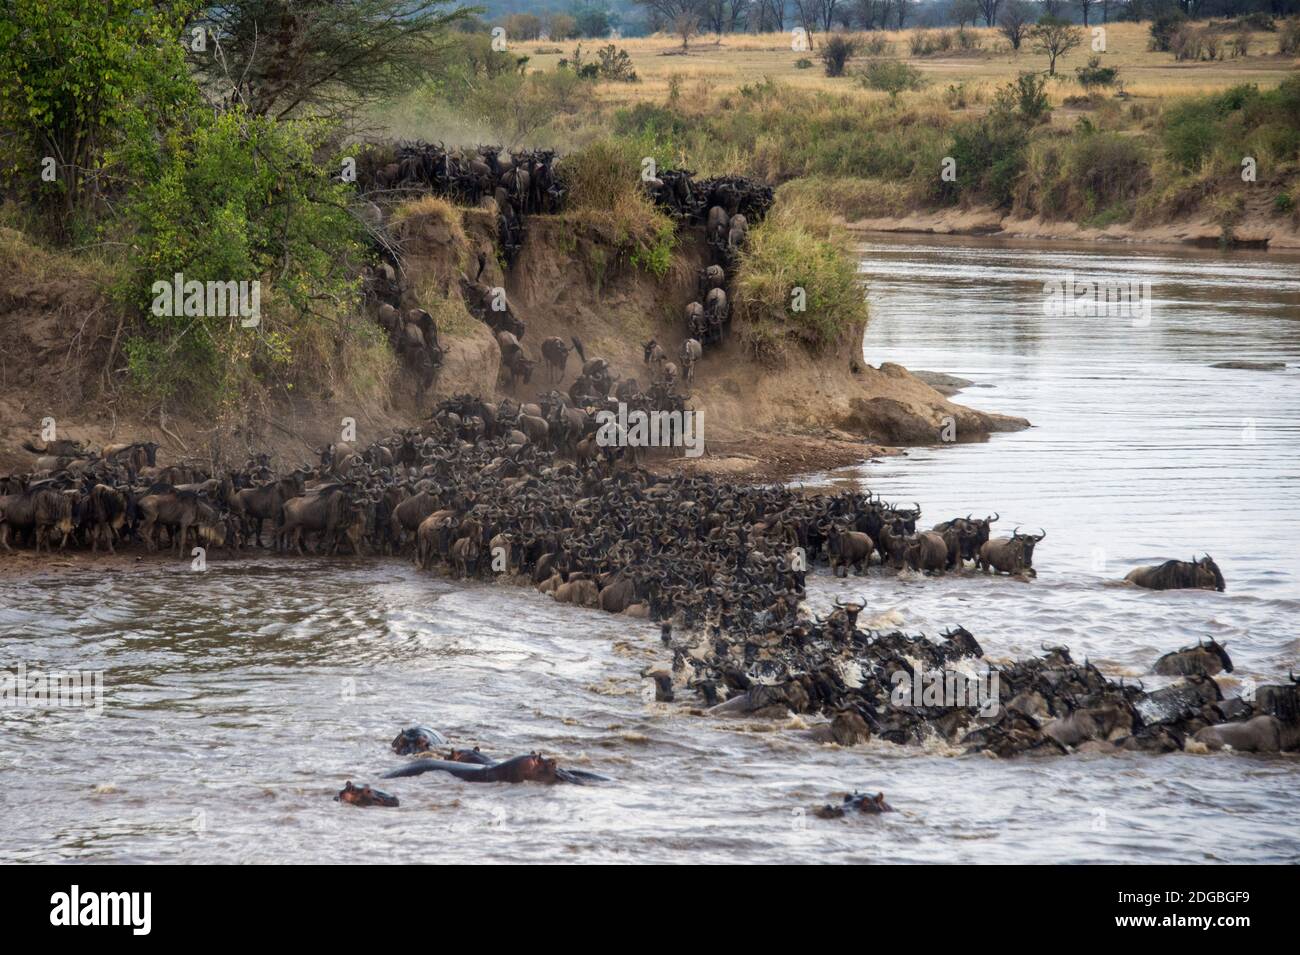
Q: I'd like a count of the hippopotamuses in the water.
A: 5